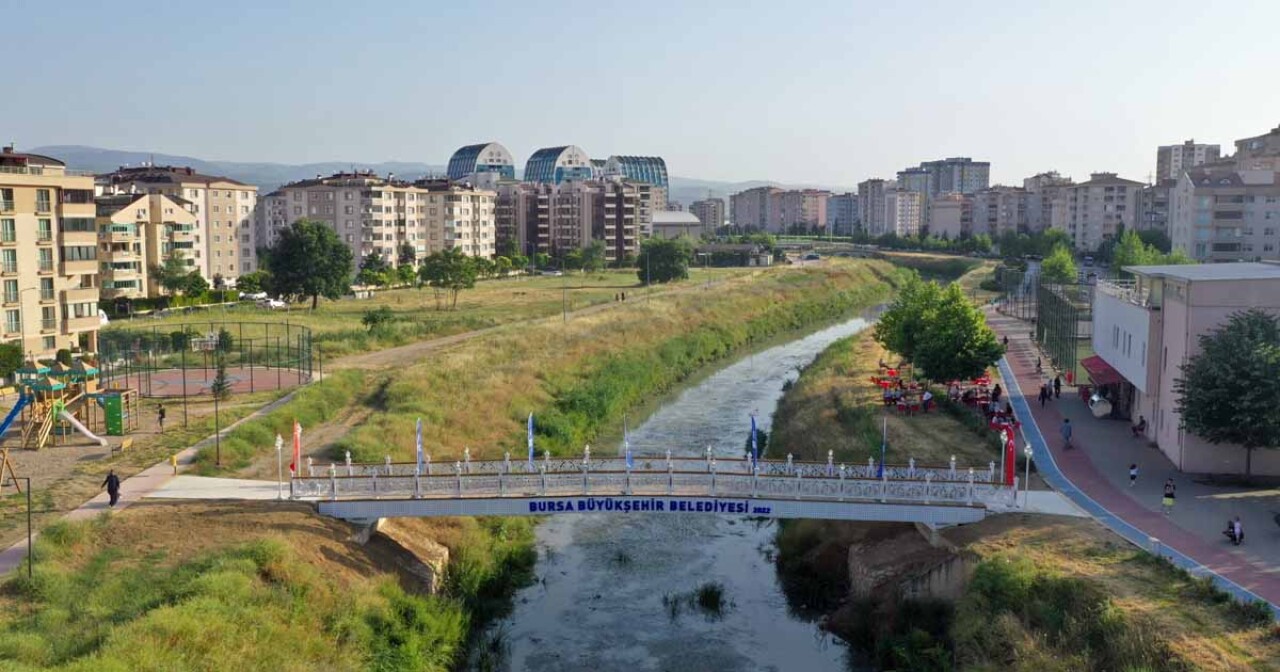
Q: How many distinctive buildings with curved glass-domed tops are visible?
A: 3